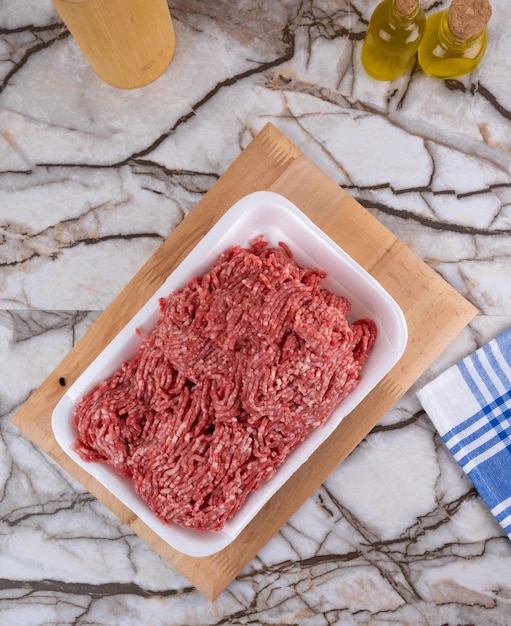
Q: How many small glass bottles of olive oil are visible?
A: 2